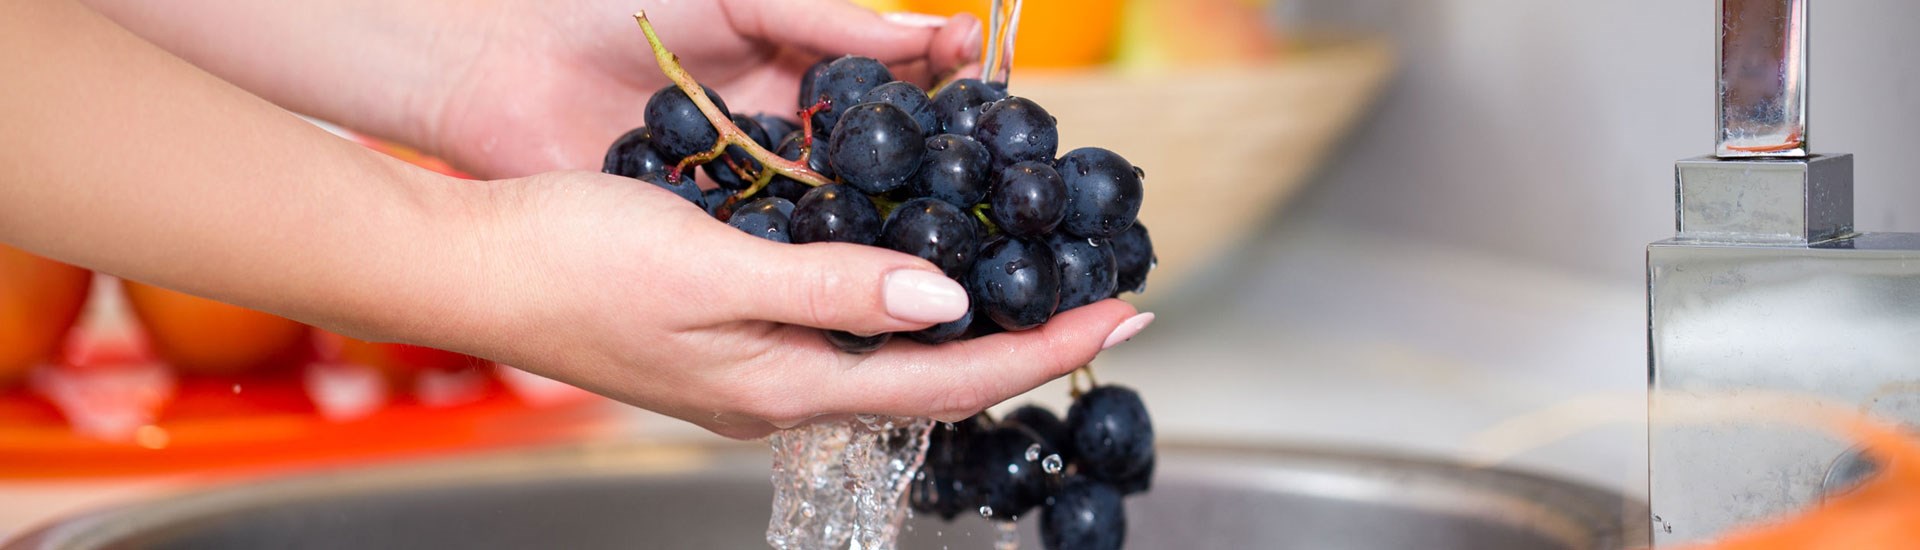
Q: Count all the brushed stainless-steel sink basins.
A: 1